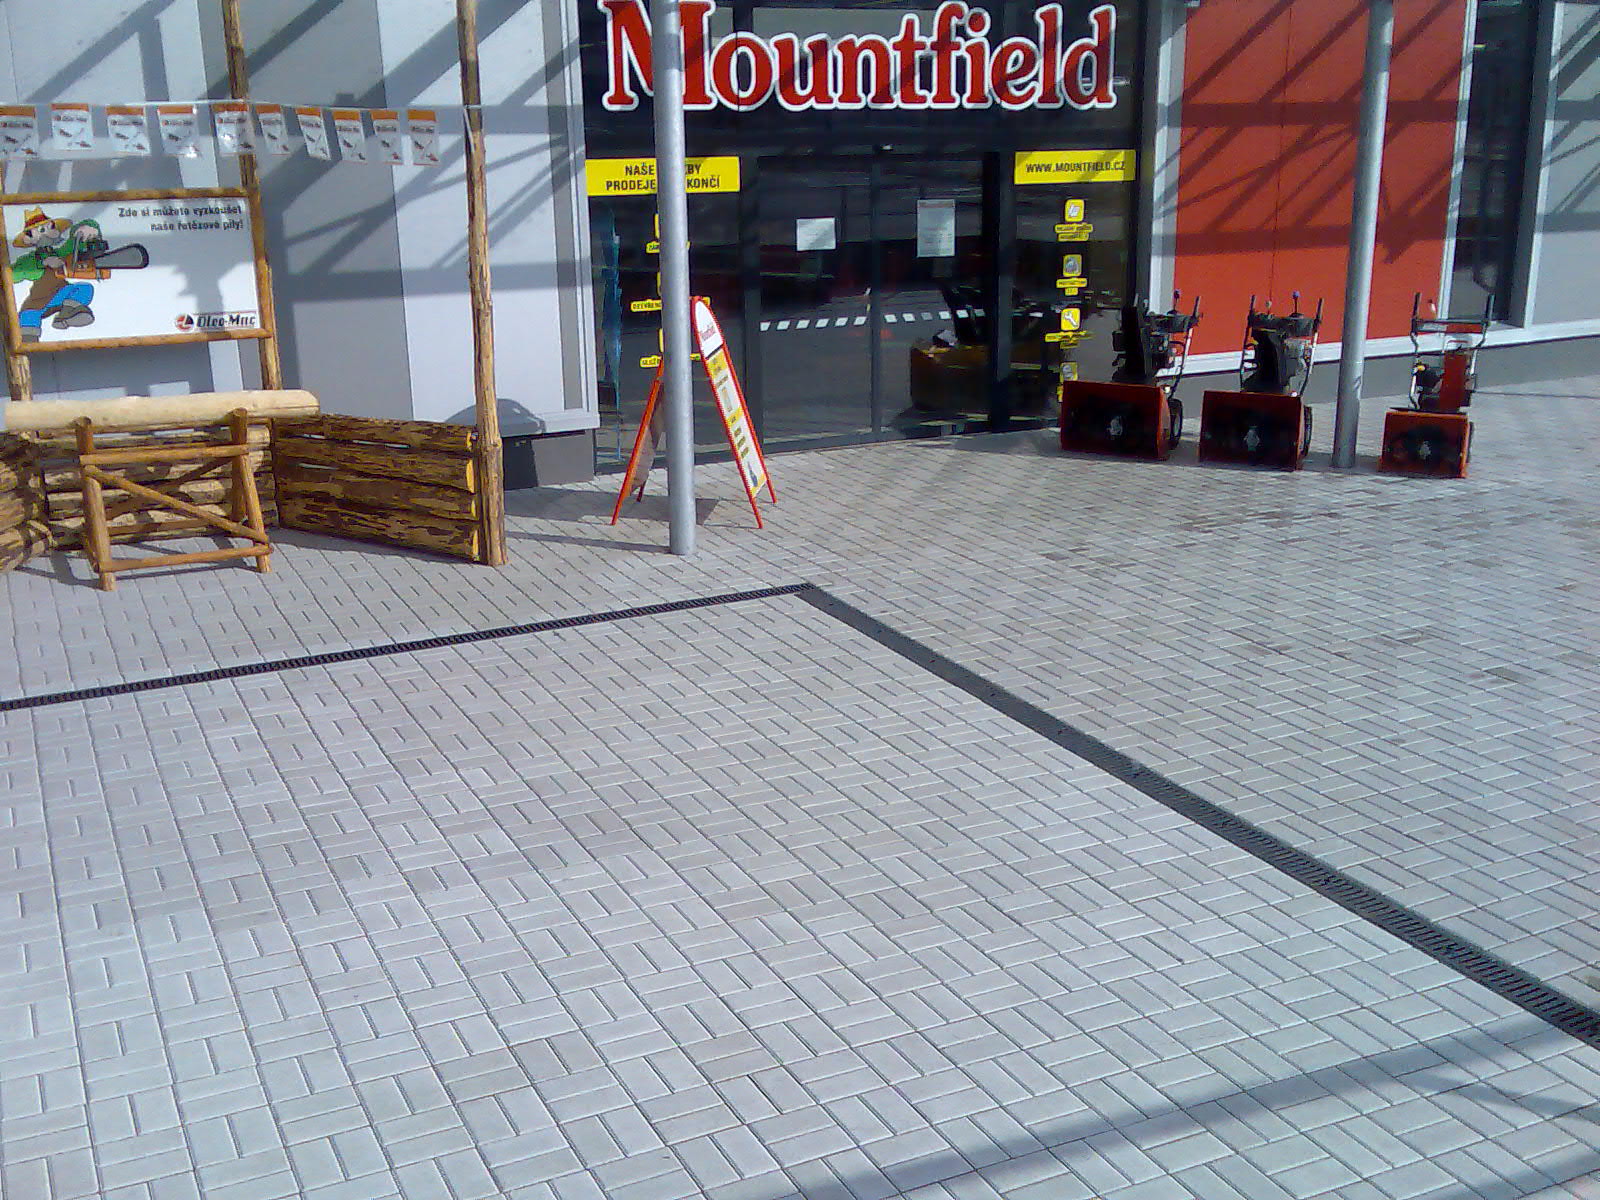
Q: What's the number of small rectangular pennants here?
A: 10